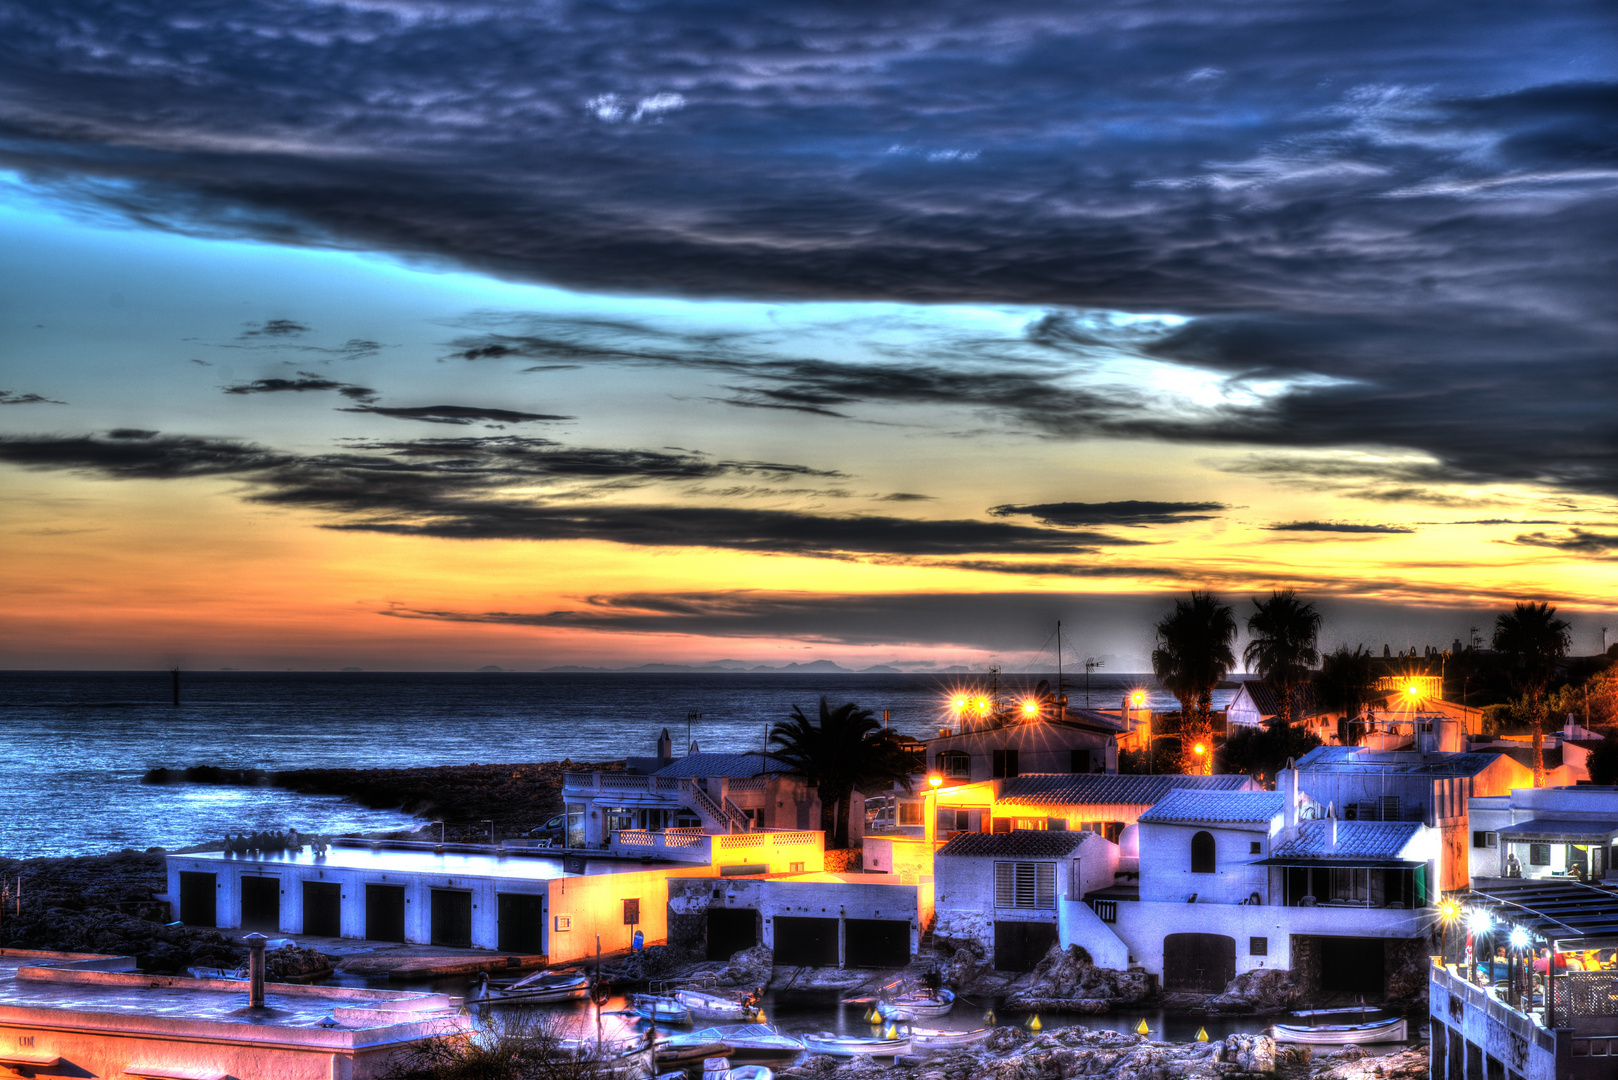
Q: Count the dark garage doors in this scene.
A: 12